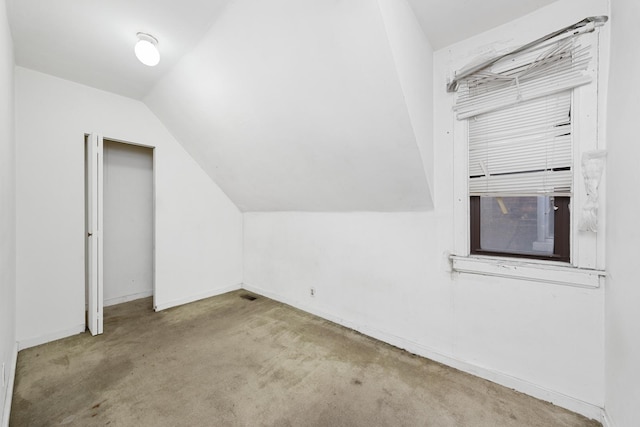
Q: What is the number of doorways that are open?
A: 1